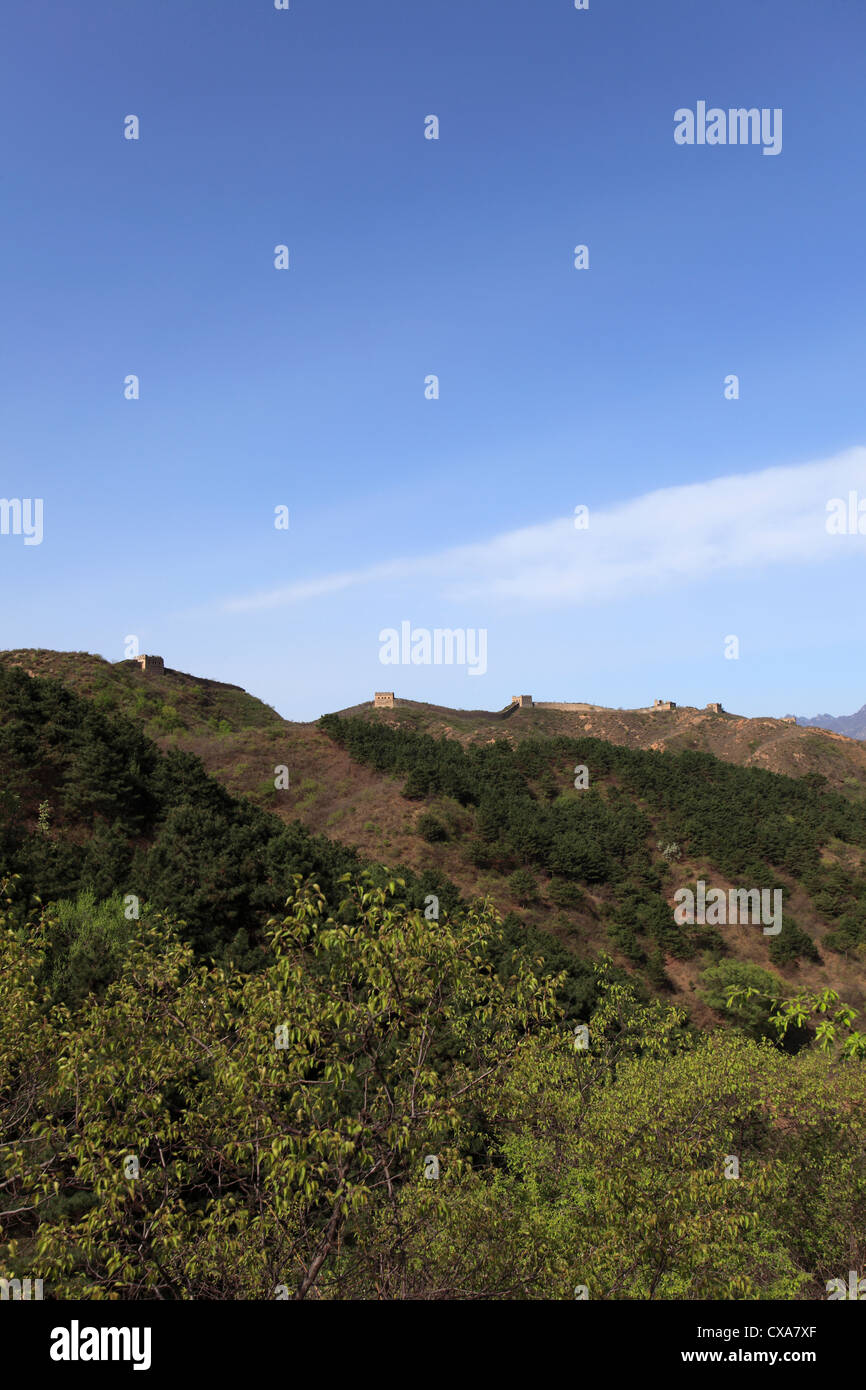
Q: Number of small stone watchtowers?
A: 5